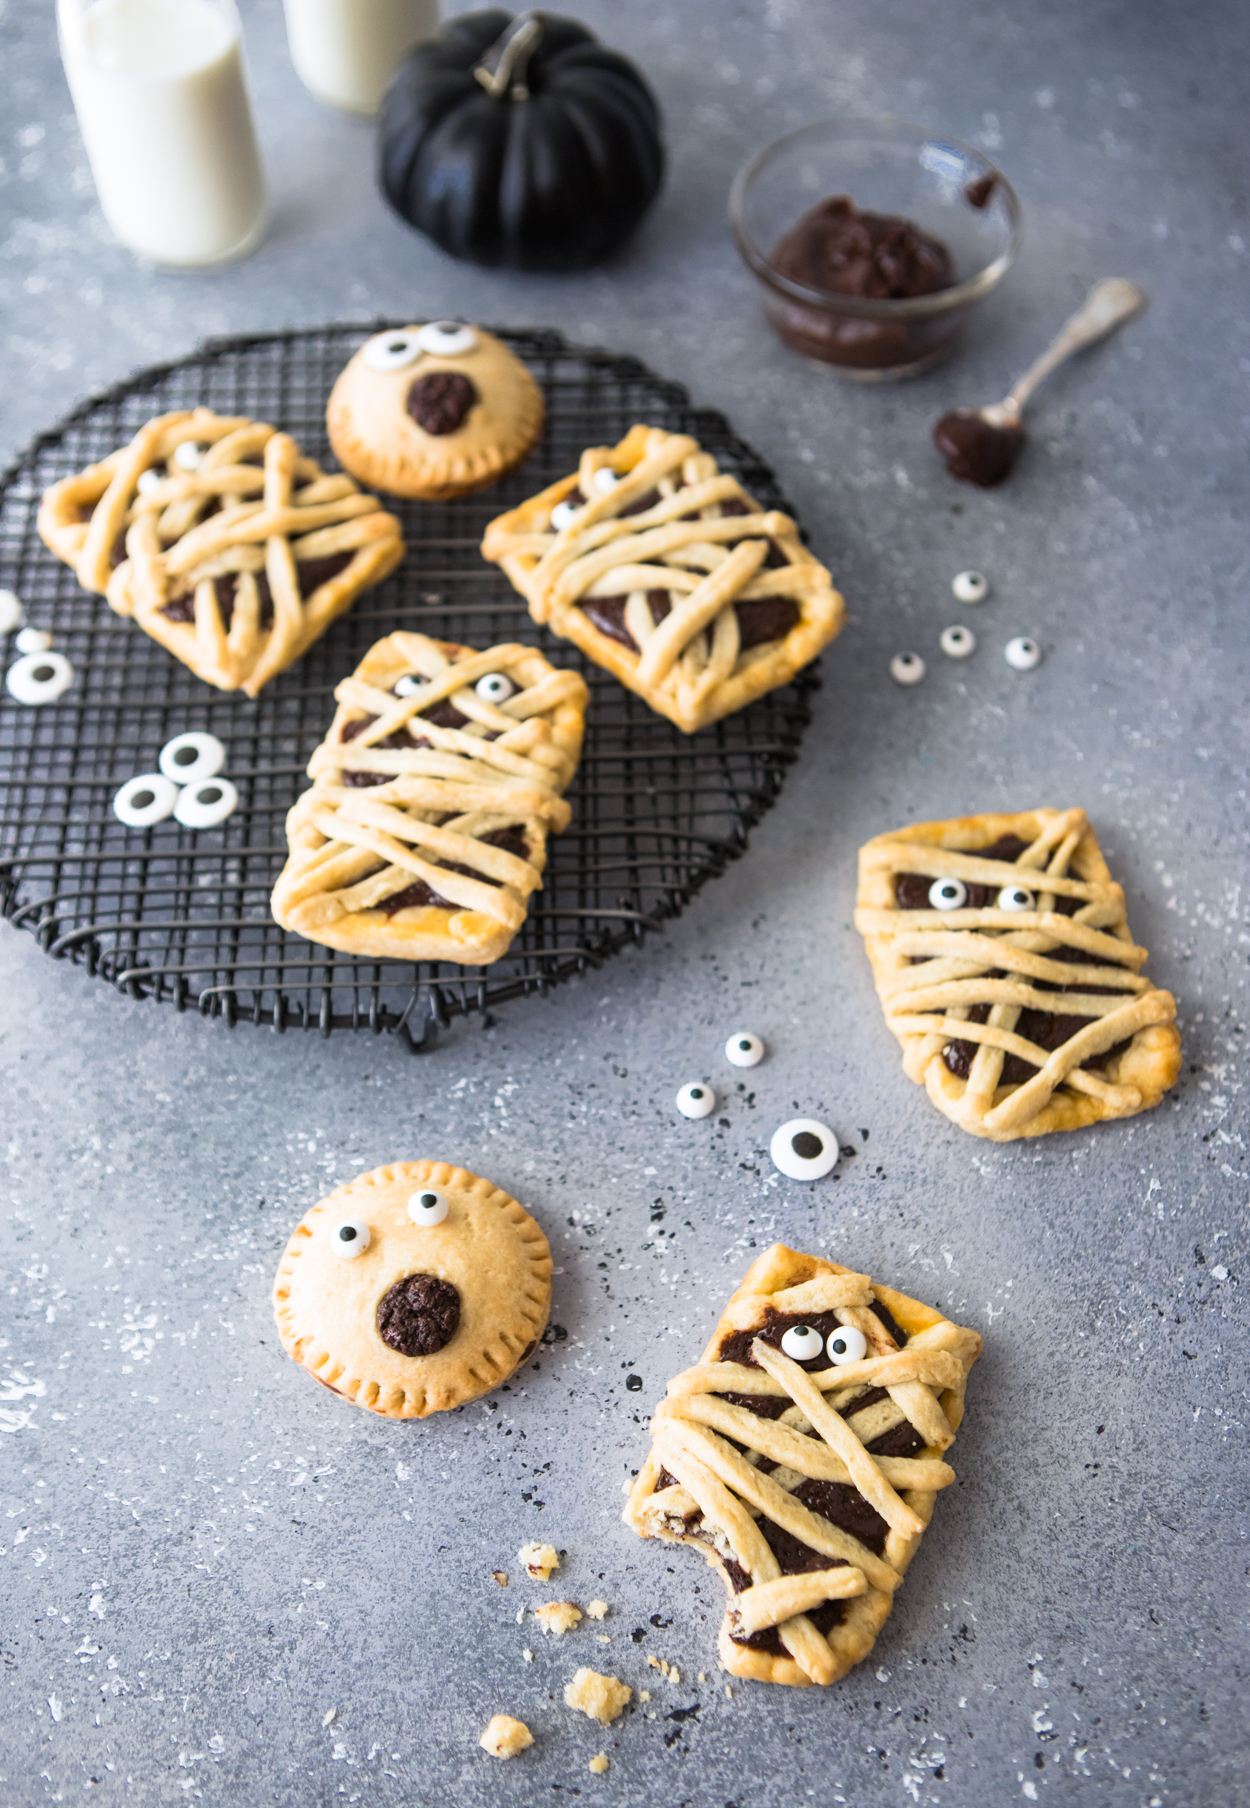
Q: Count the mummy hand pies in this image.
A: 5